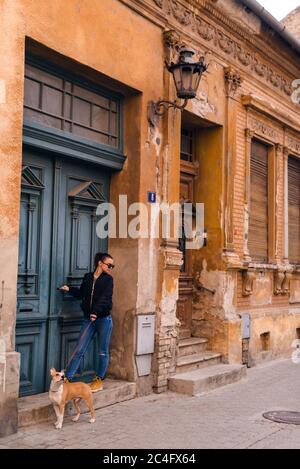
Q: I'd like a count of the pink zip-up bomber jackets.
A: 0